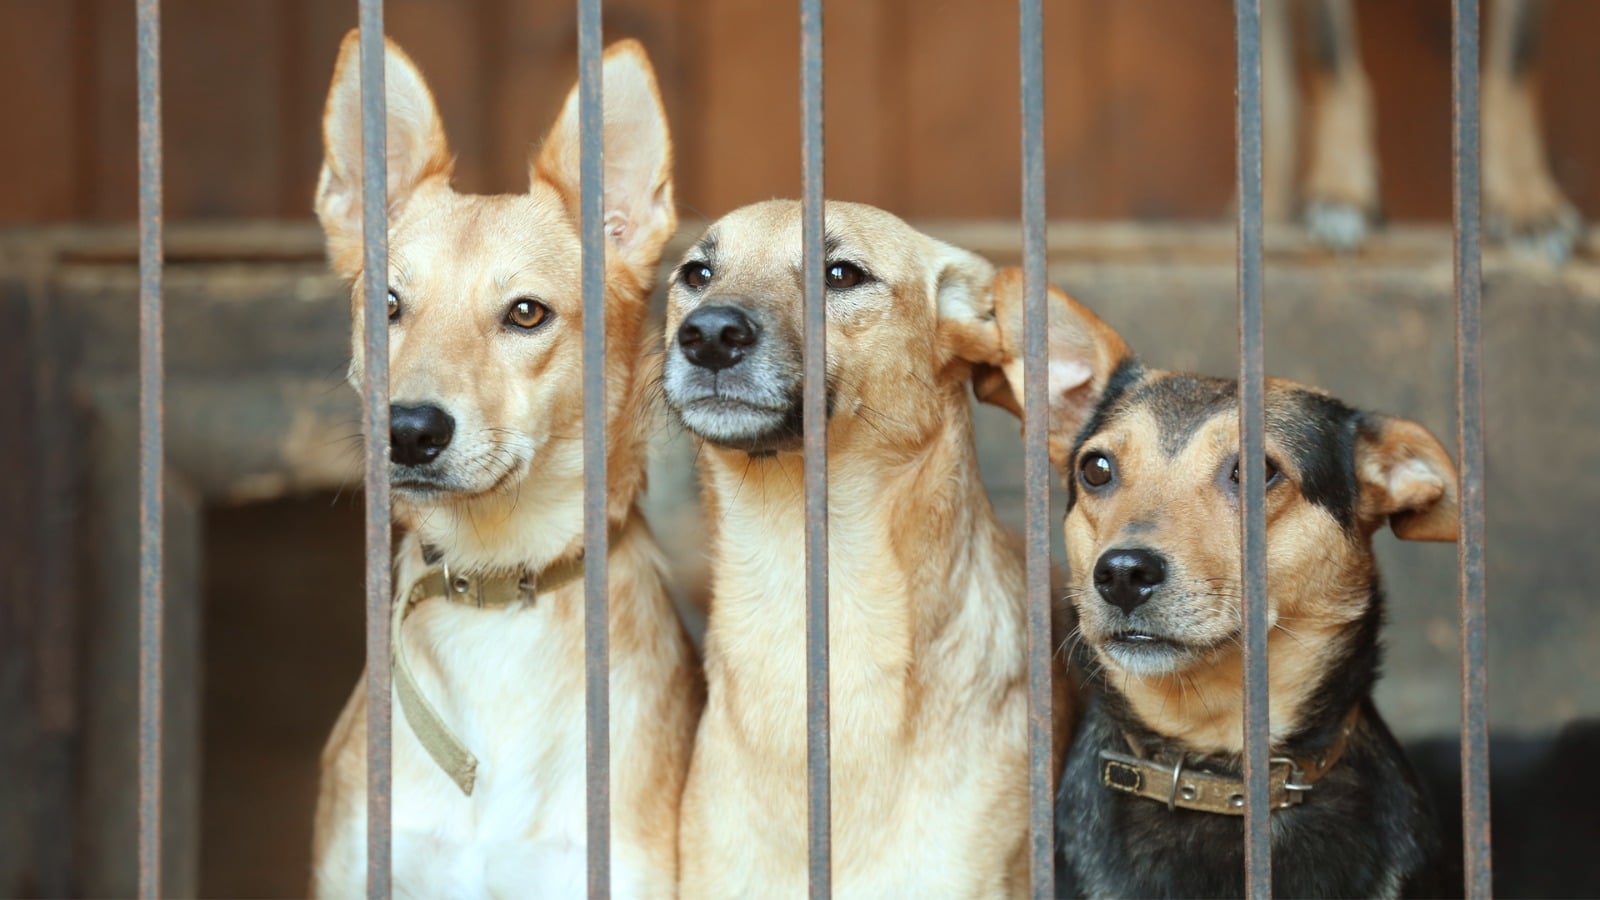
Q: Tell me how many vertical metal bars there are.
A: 7